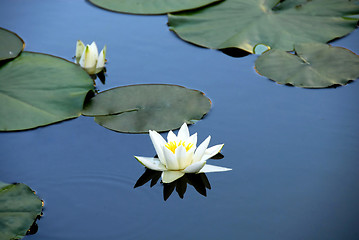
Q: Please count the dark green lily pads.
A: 7